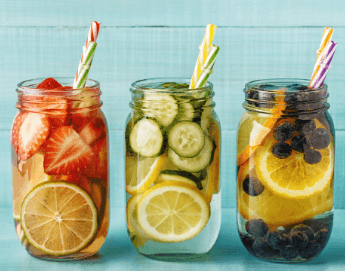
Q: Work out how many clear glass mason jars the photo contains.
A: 3